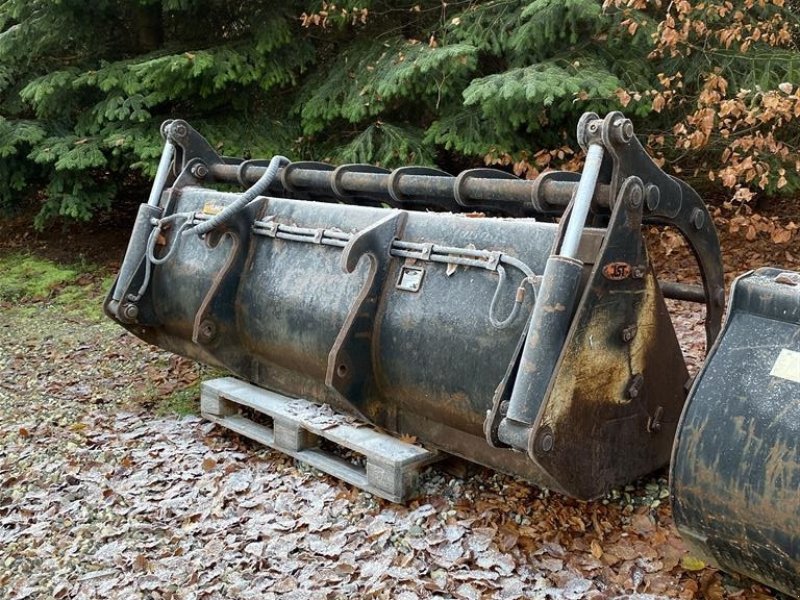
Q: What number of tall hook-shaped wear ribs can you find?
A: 2